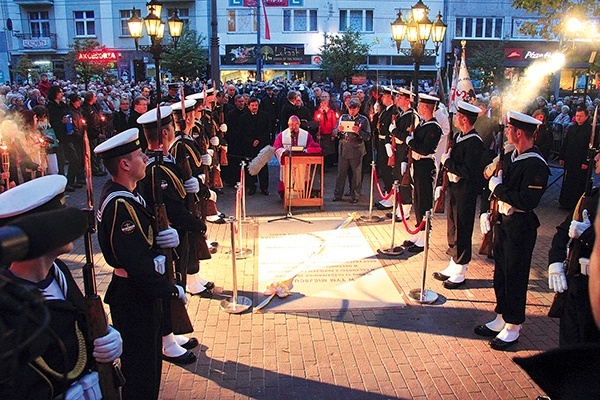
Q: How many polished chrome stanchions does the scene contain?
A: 6